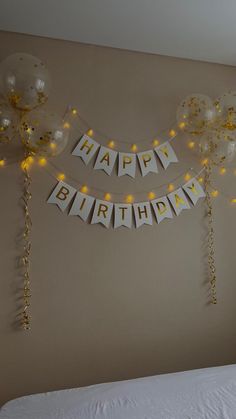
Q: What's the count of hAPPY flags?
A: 5